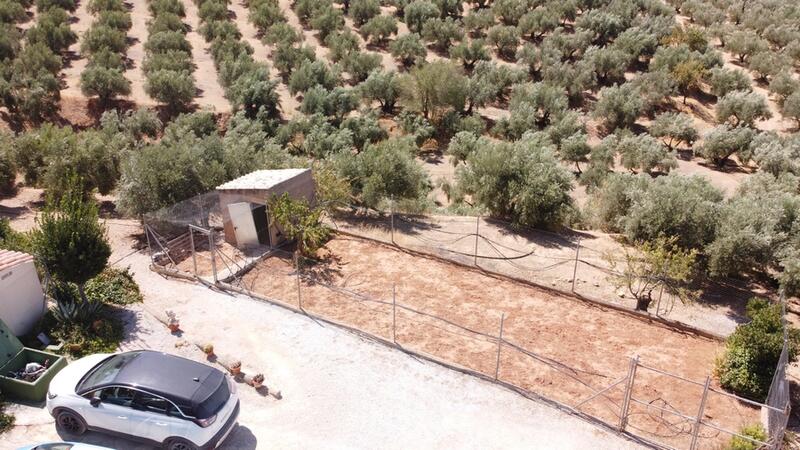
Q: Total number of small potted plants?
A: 4